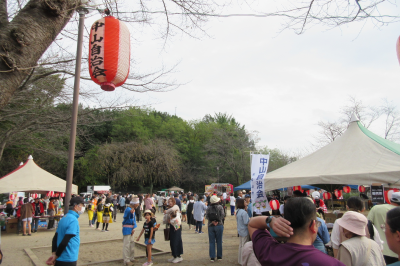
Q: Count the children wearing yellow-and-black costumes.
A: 3